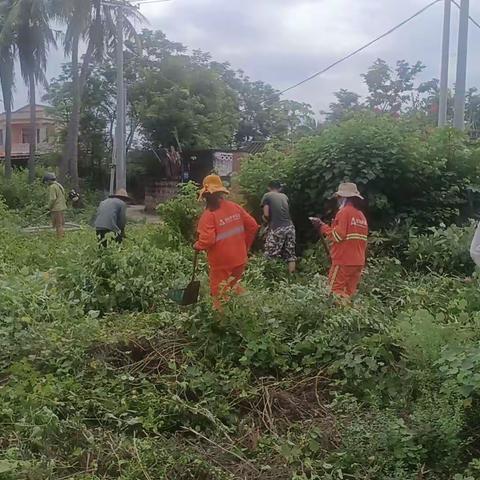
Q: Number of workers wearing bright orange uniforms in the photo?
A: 2